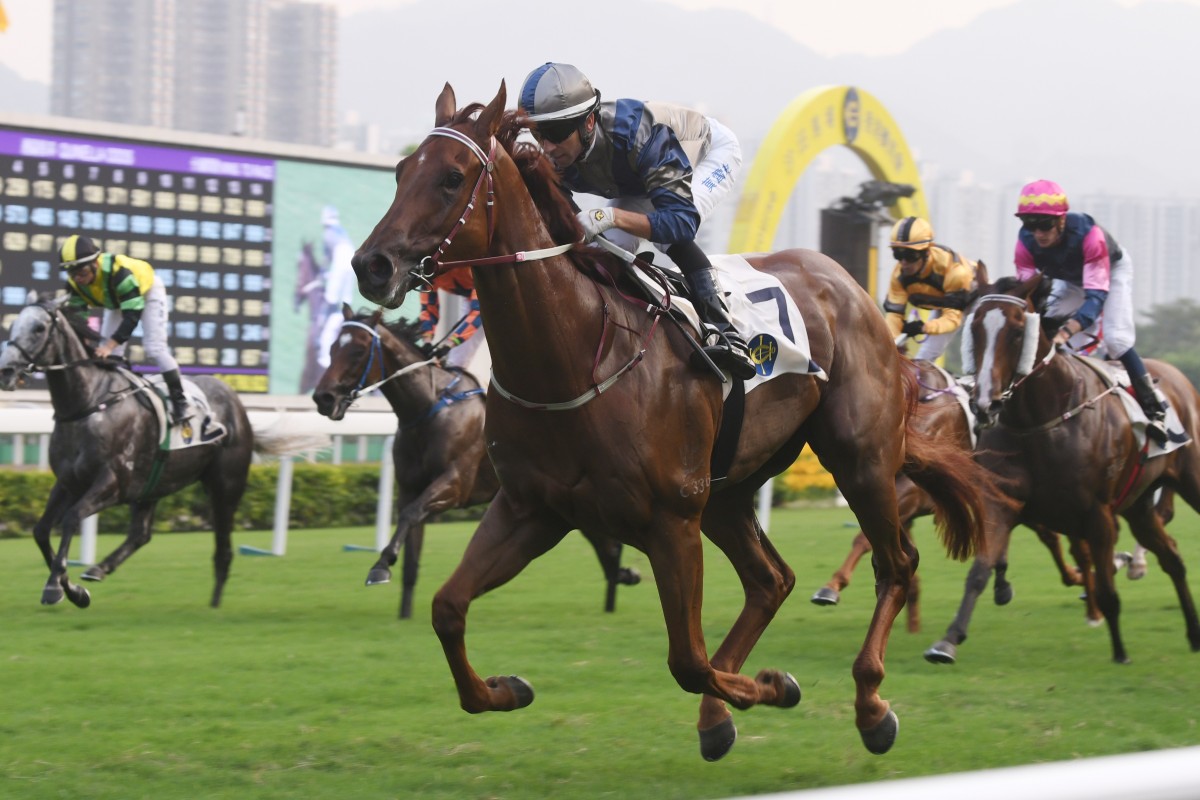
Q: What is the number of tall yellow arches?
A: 1